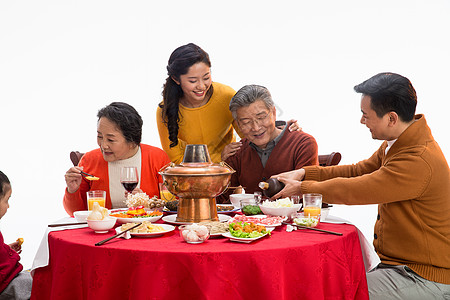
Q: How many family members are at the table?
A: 5